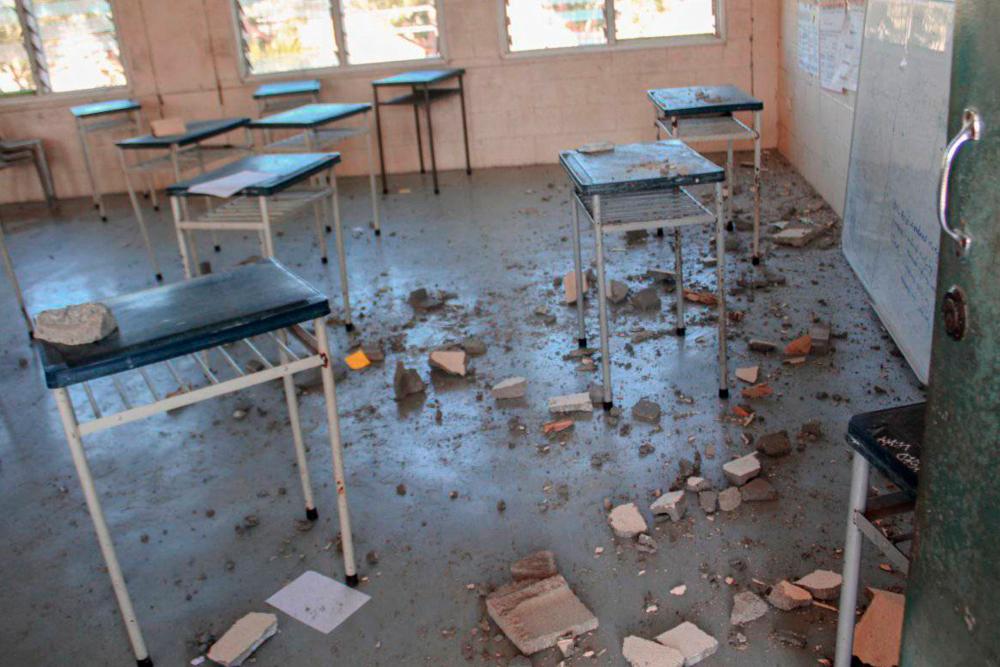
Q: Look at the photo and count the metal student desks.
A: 10